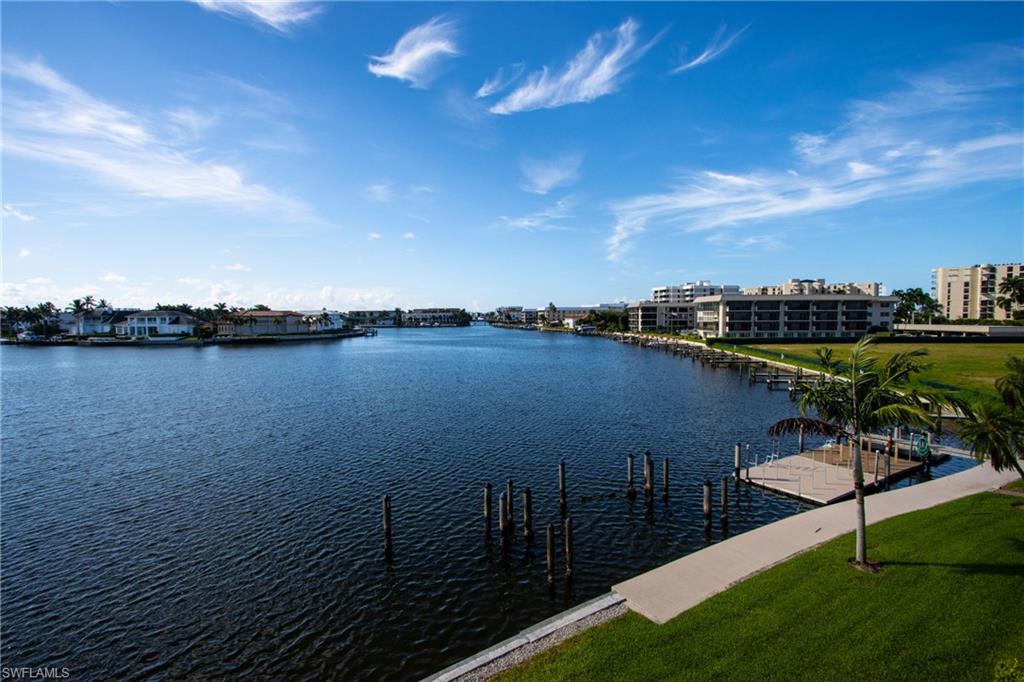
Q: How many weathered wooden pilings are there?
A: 14